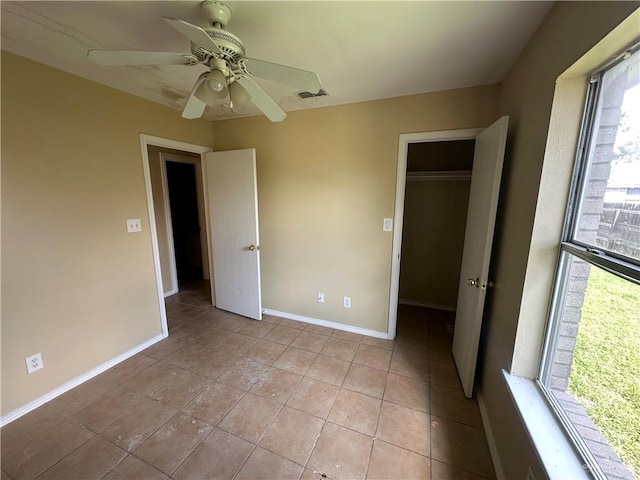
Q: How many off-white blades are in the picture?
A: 5